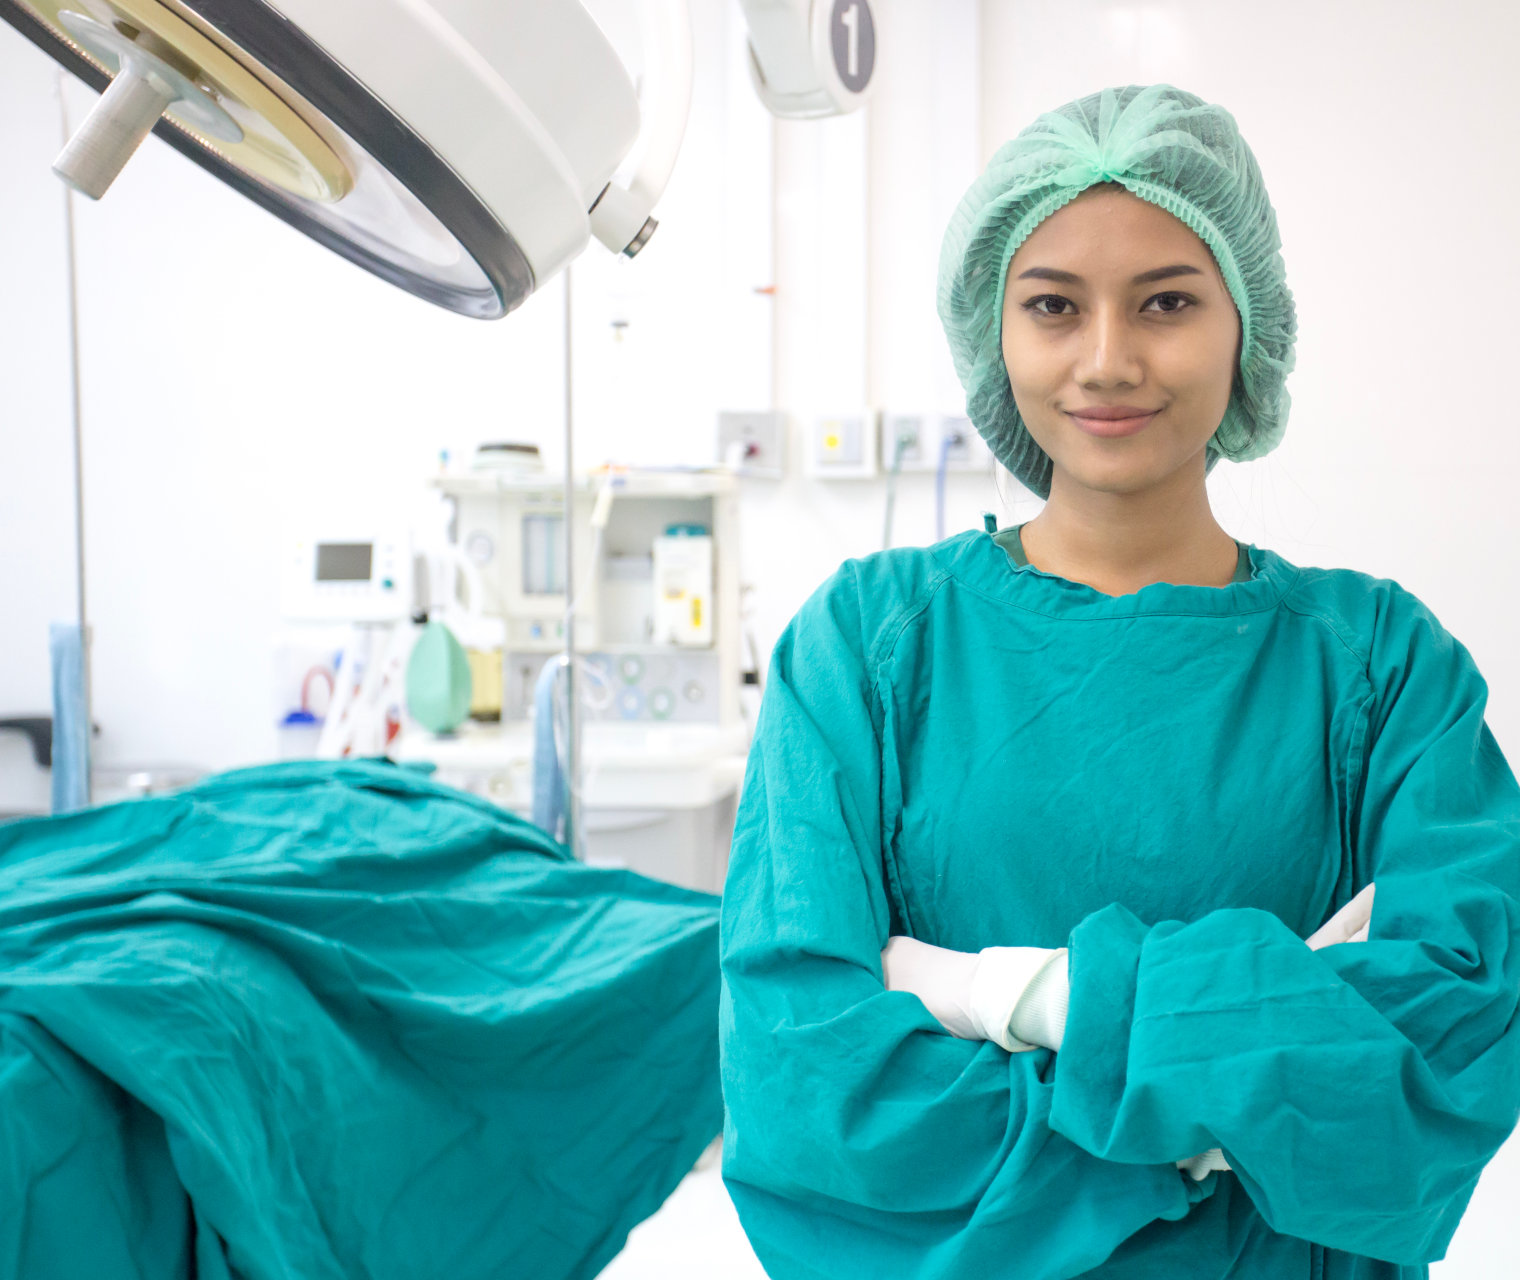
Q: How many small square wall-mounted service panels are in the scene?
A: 4